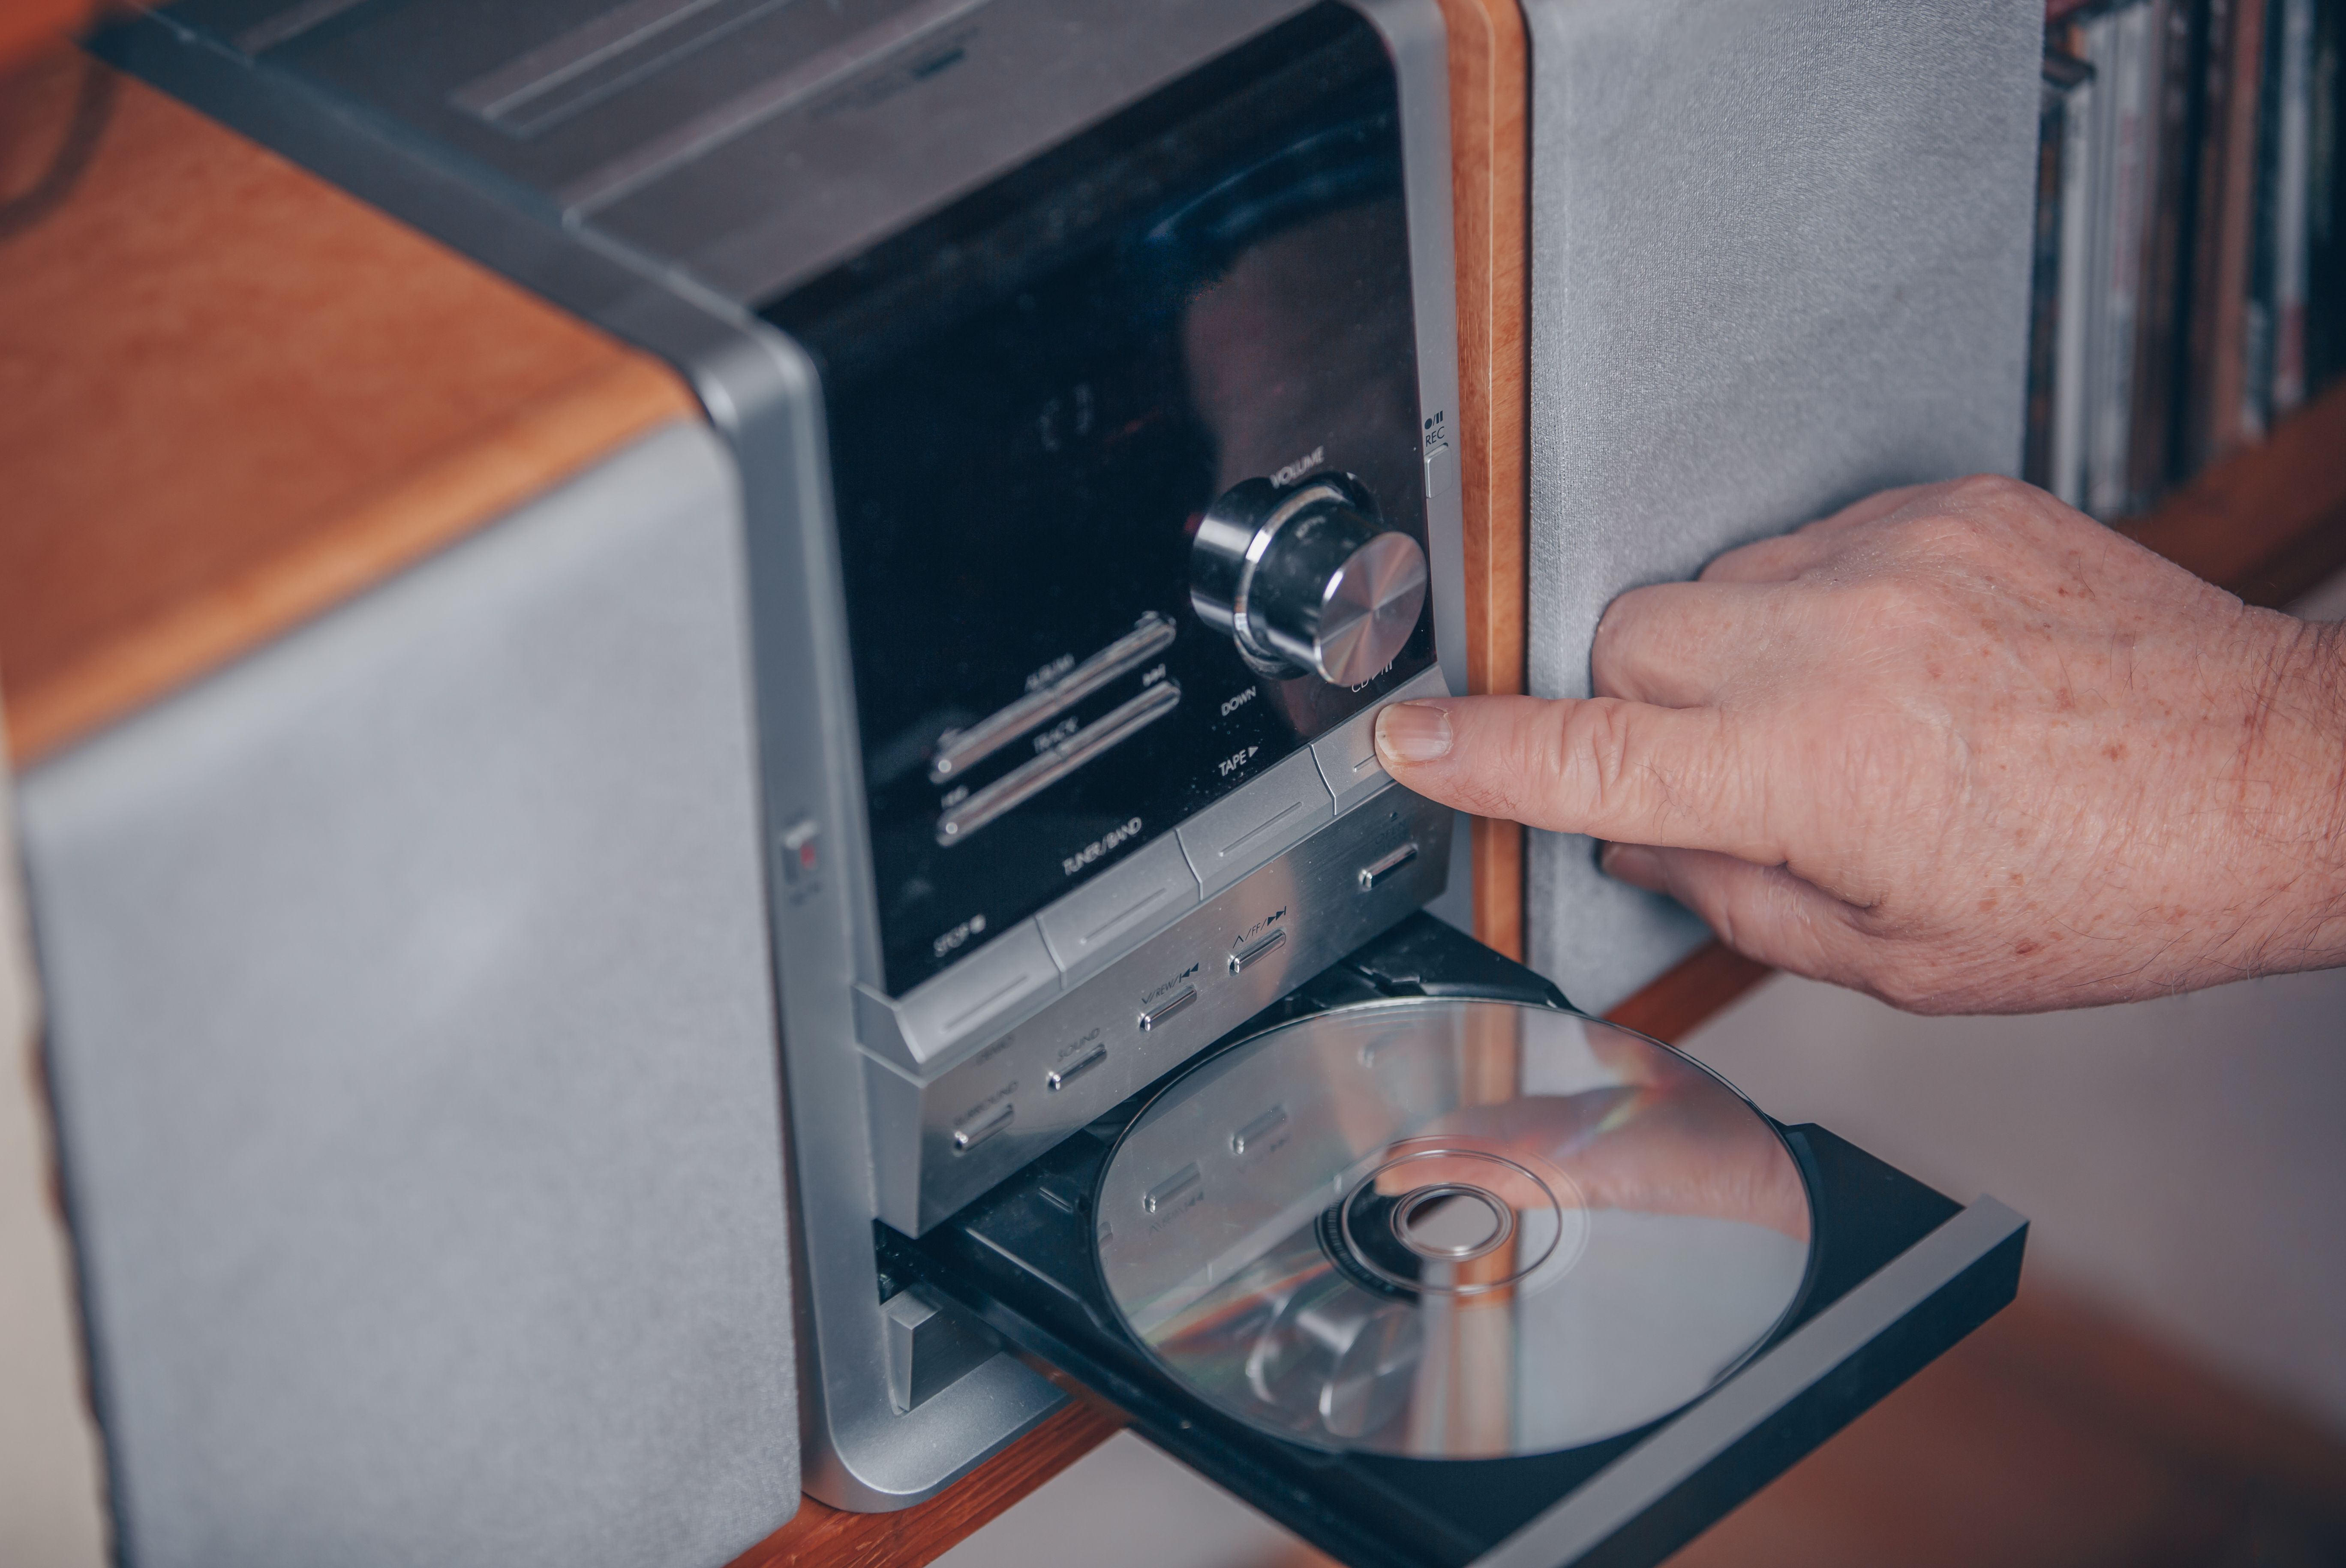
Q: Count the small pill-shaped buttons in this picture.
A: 5